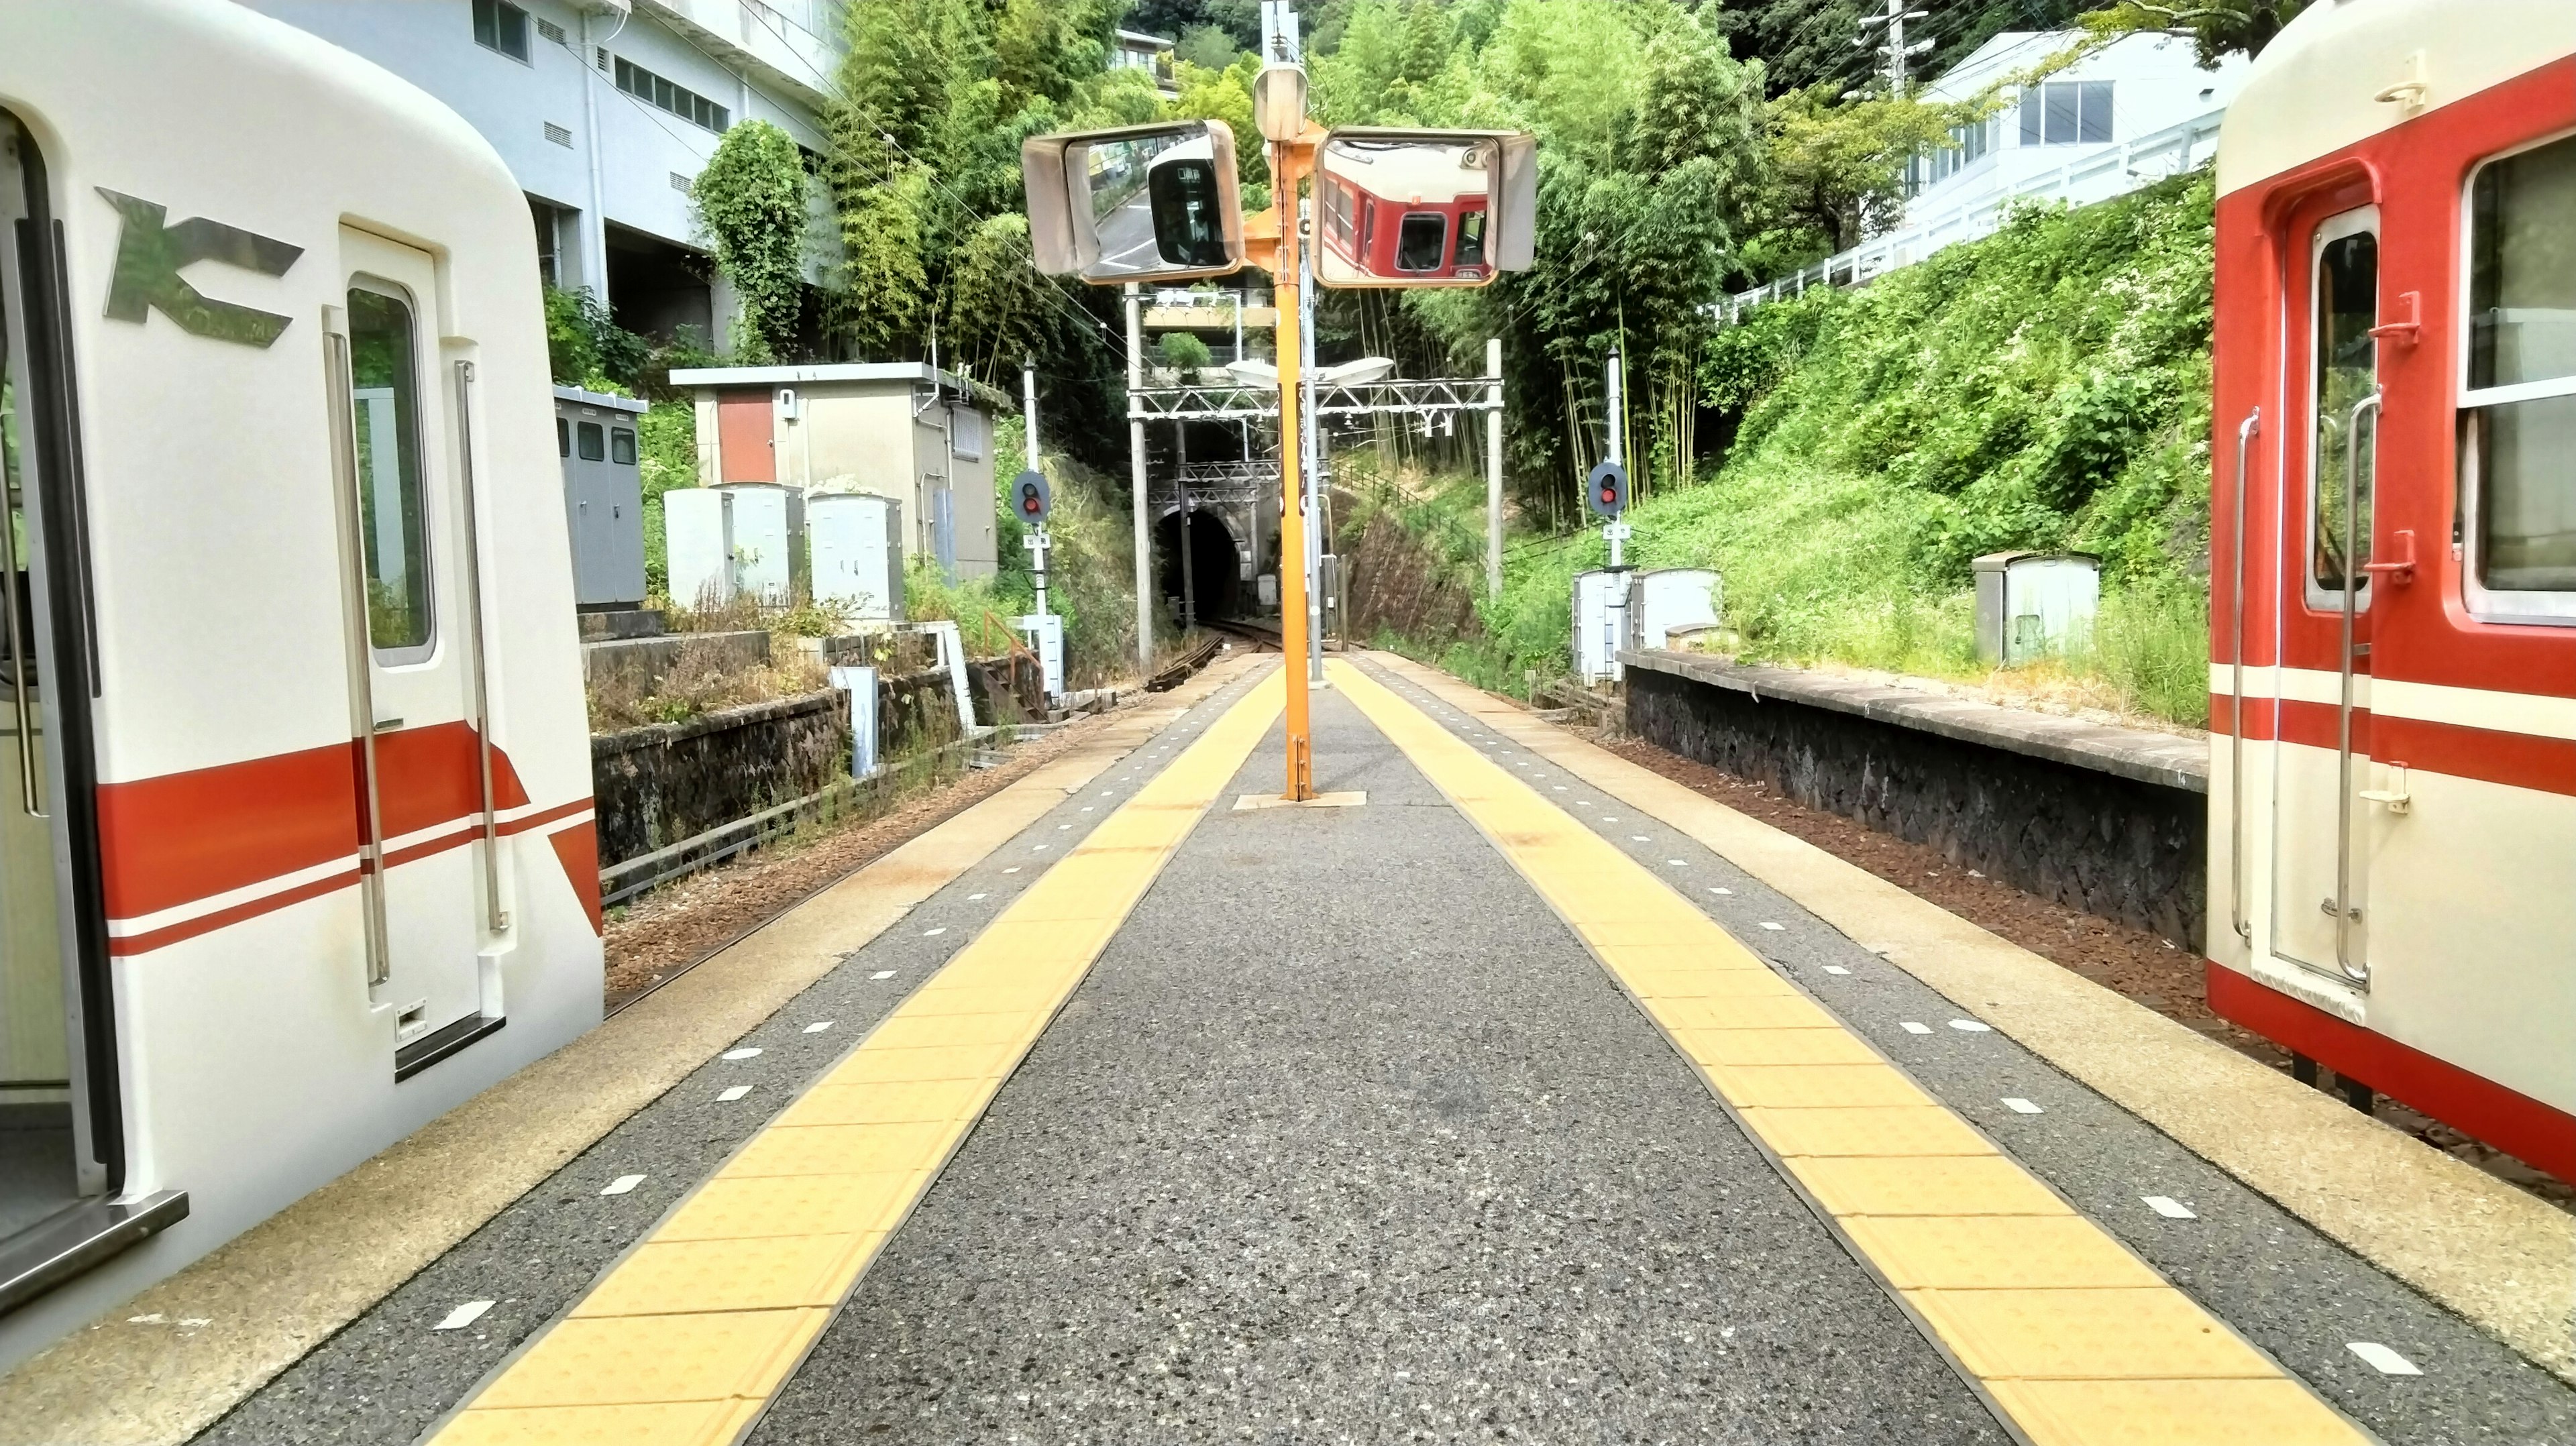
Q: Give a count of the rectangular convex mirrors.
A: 2